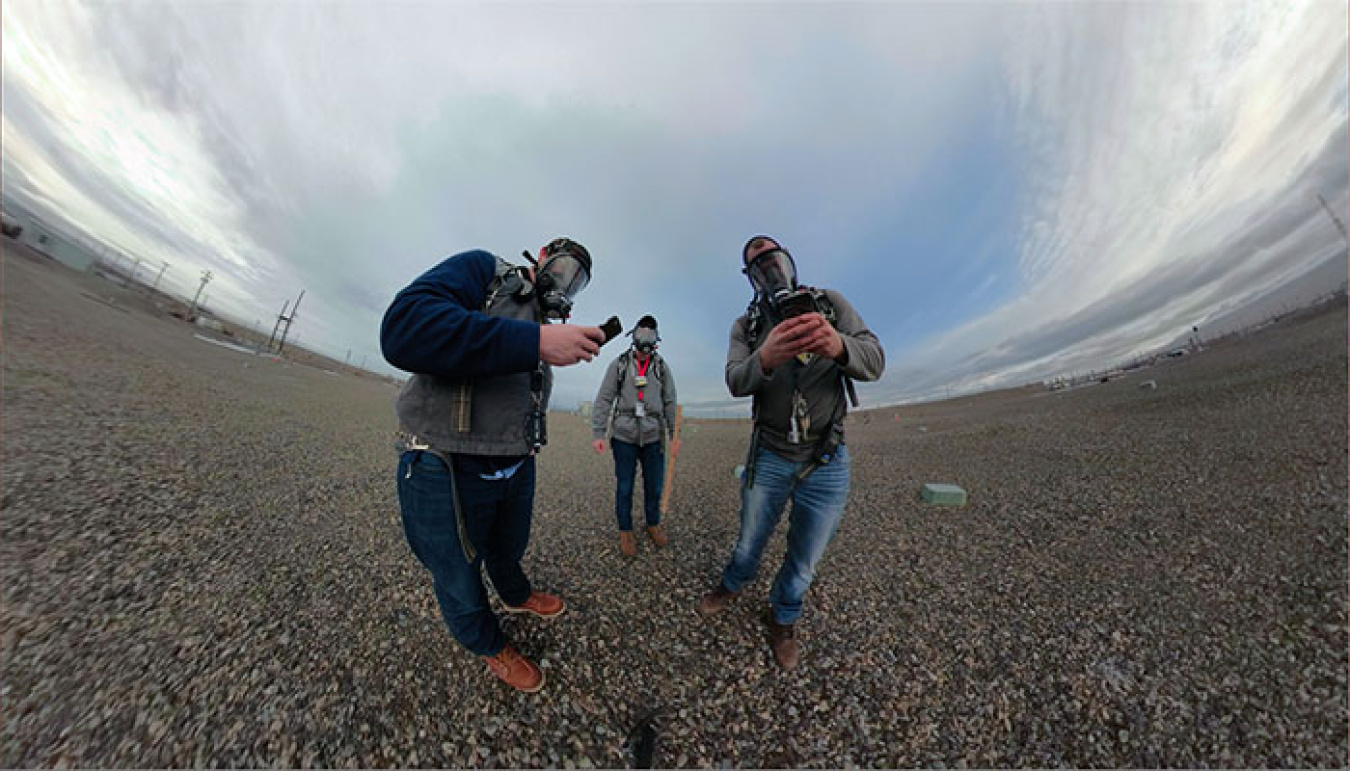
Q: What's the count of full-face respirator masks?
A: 3